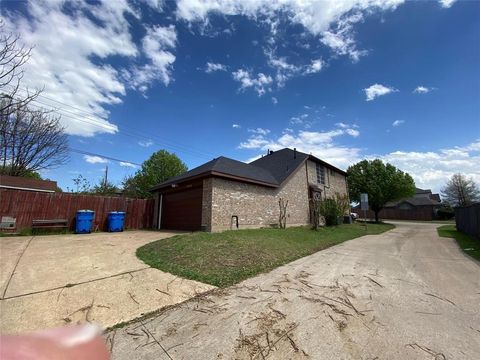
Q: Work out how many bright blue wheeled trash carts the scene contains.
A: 2